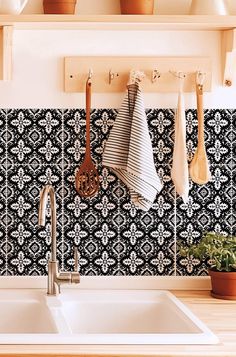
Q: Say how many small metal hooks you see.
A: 6